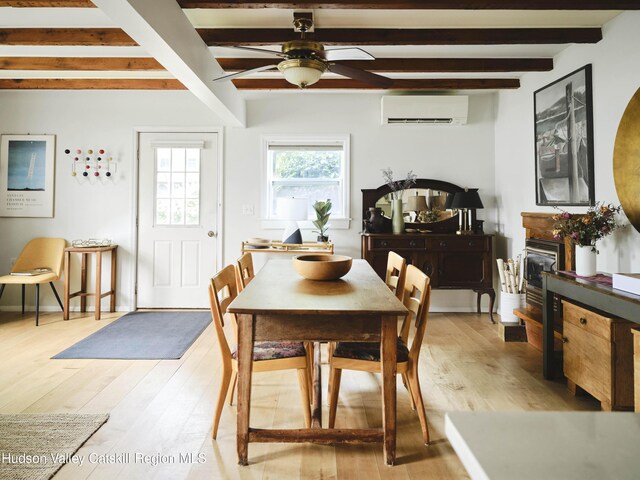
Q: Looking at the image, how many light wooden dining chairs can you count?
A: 4